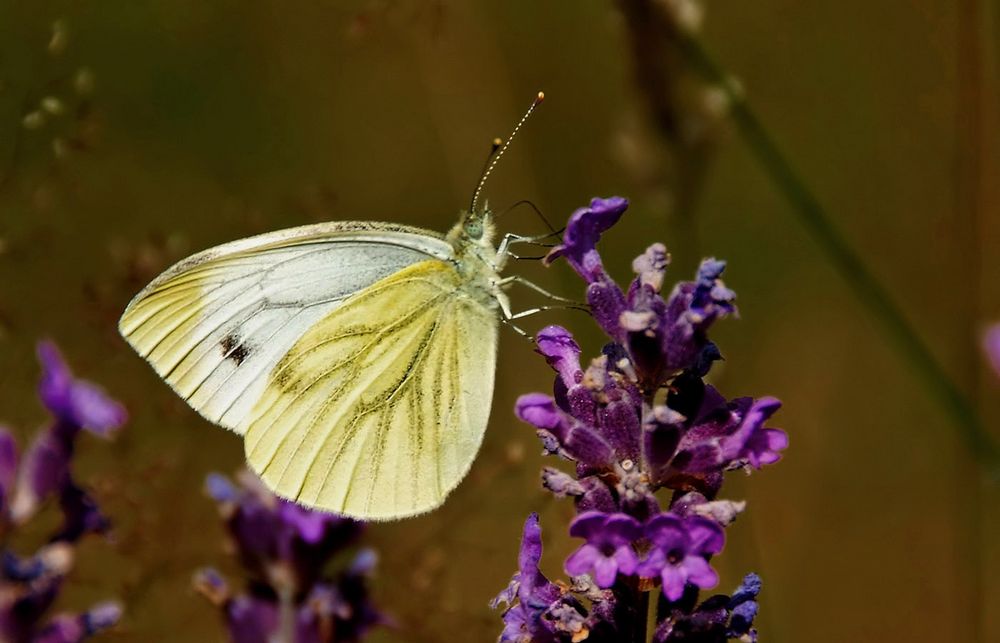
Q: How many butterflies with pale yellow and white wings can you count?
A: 1